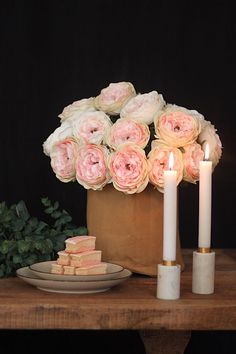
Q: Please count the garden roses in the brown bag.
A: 14